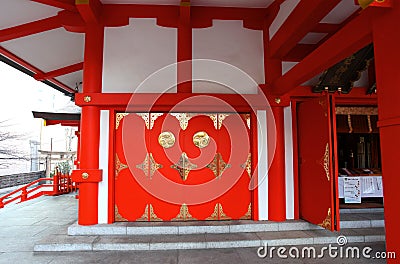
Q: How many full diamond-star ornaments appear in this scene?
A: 3